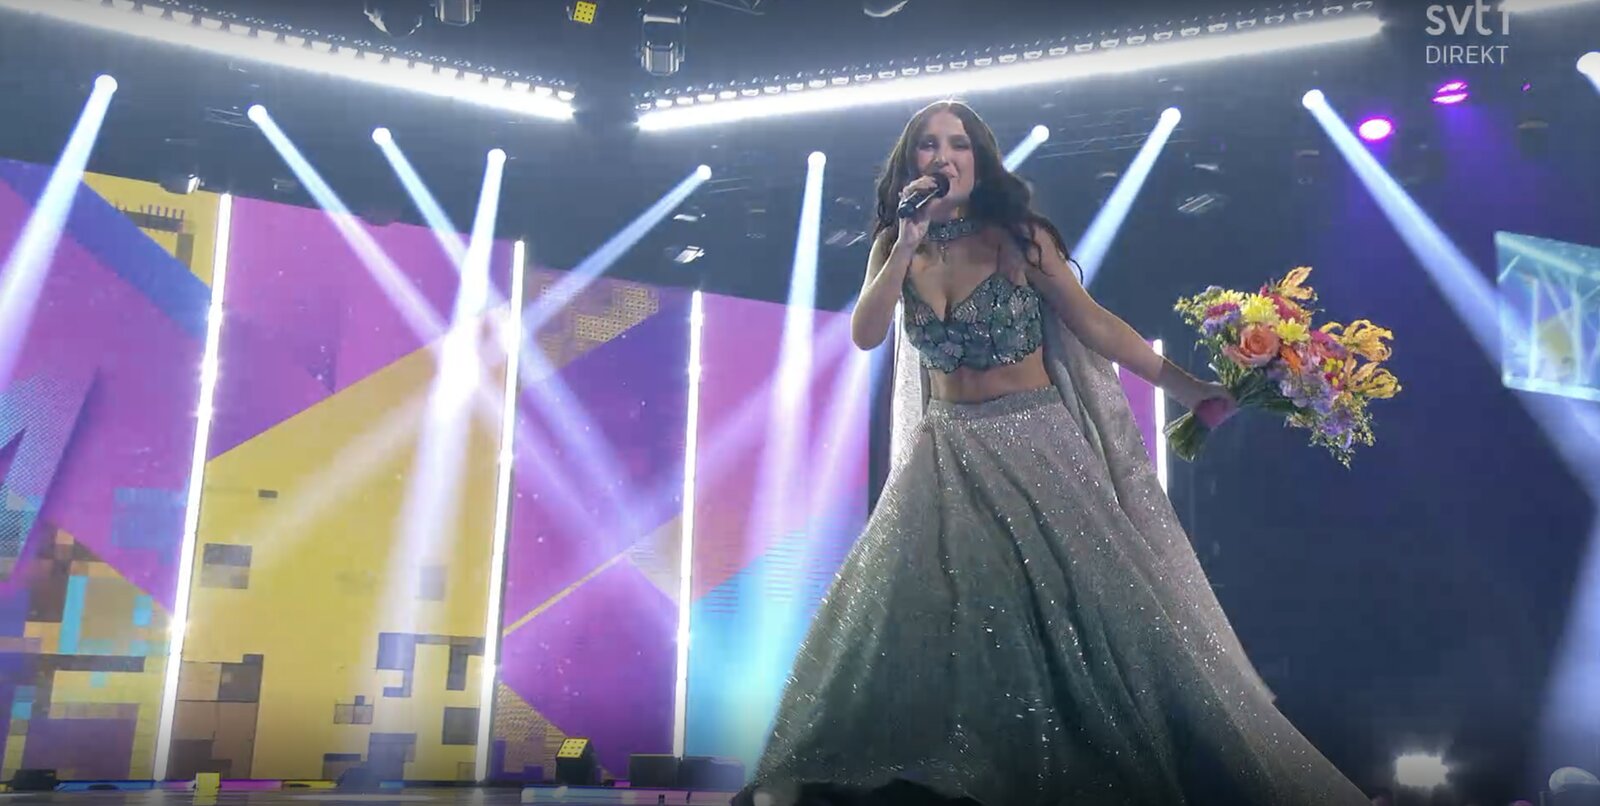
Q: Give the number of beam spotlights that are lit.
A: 10